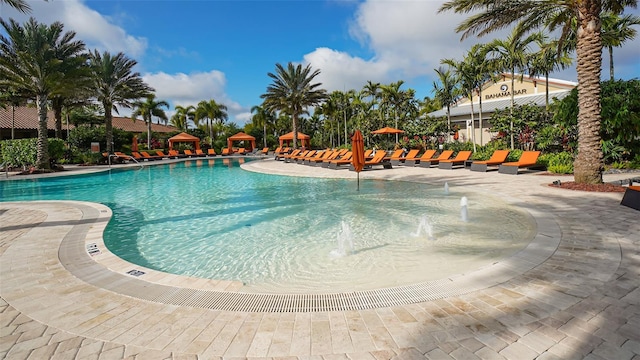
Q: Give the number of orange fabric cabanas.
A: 3